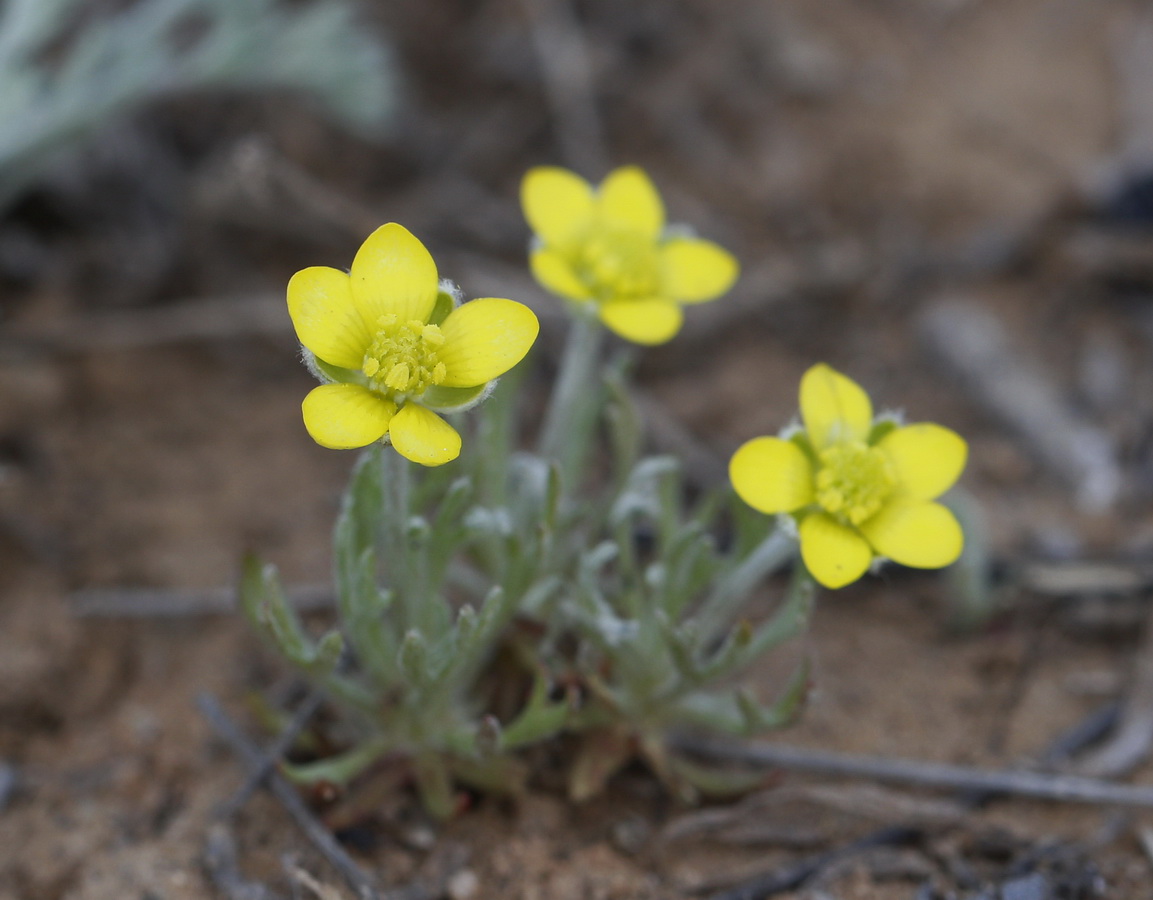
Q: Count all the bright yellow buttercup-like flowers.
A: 3